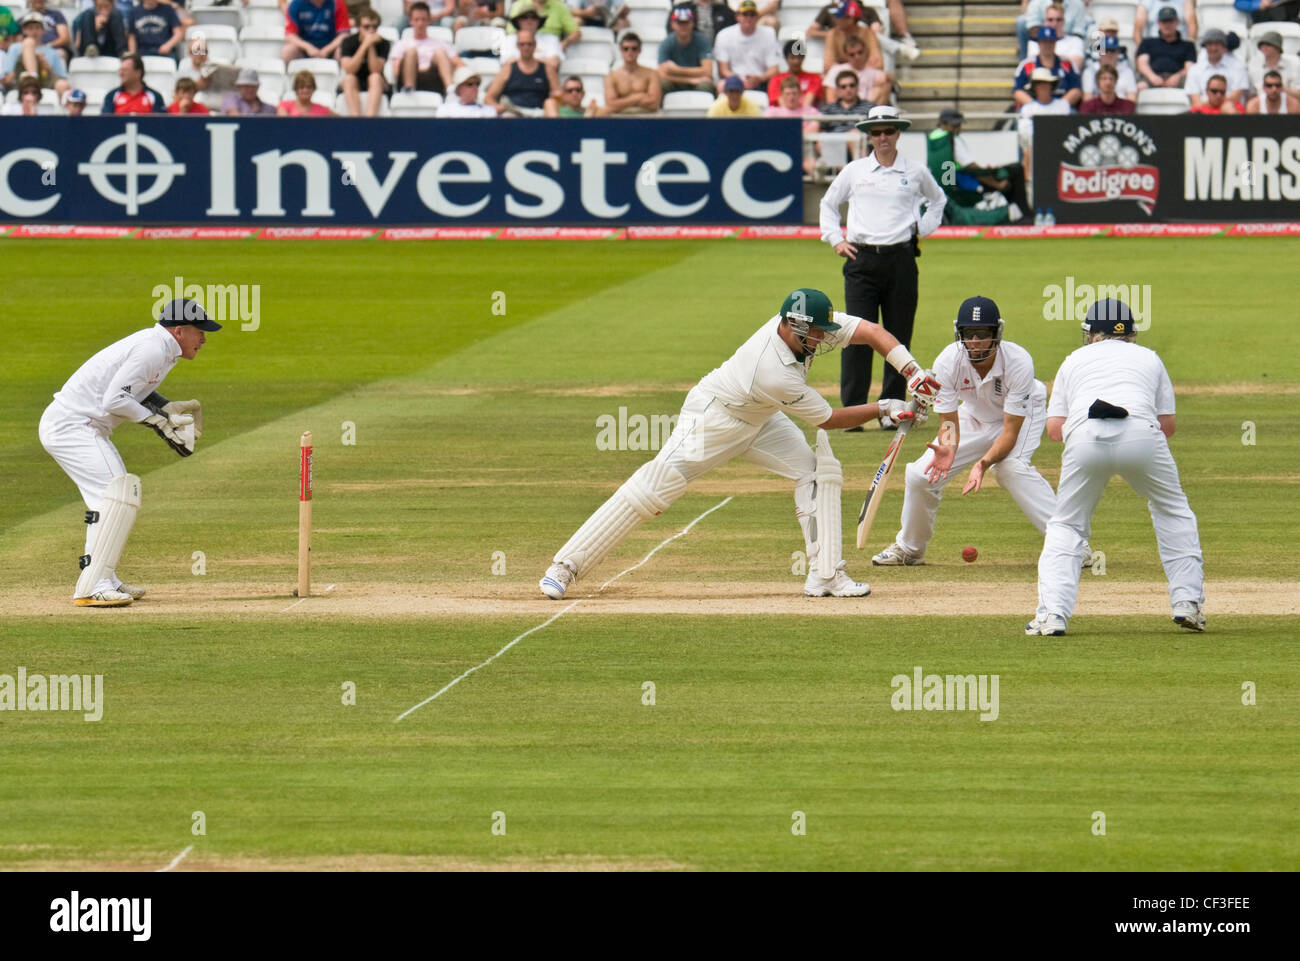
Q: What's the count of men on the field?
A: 5